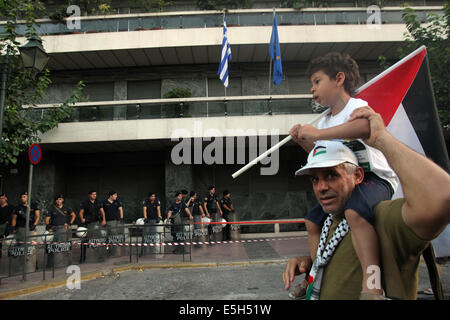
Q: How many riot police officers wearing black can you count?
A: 11